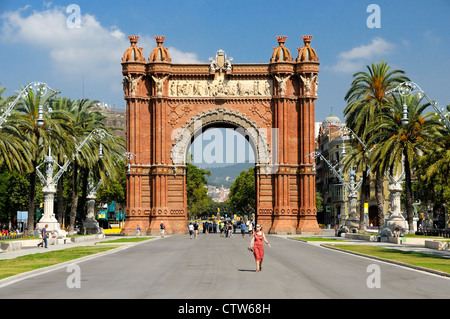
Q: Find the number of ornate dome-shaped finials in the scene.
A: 4